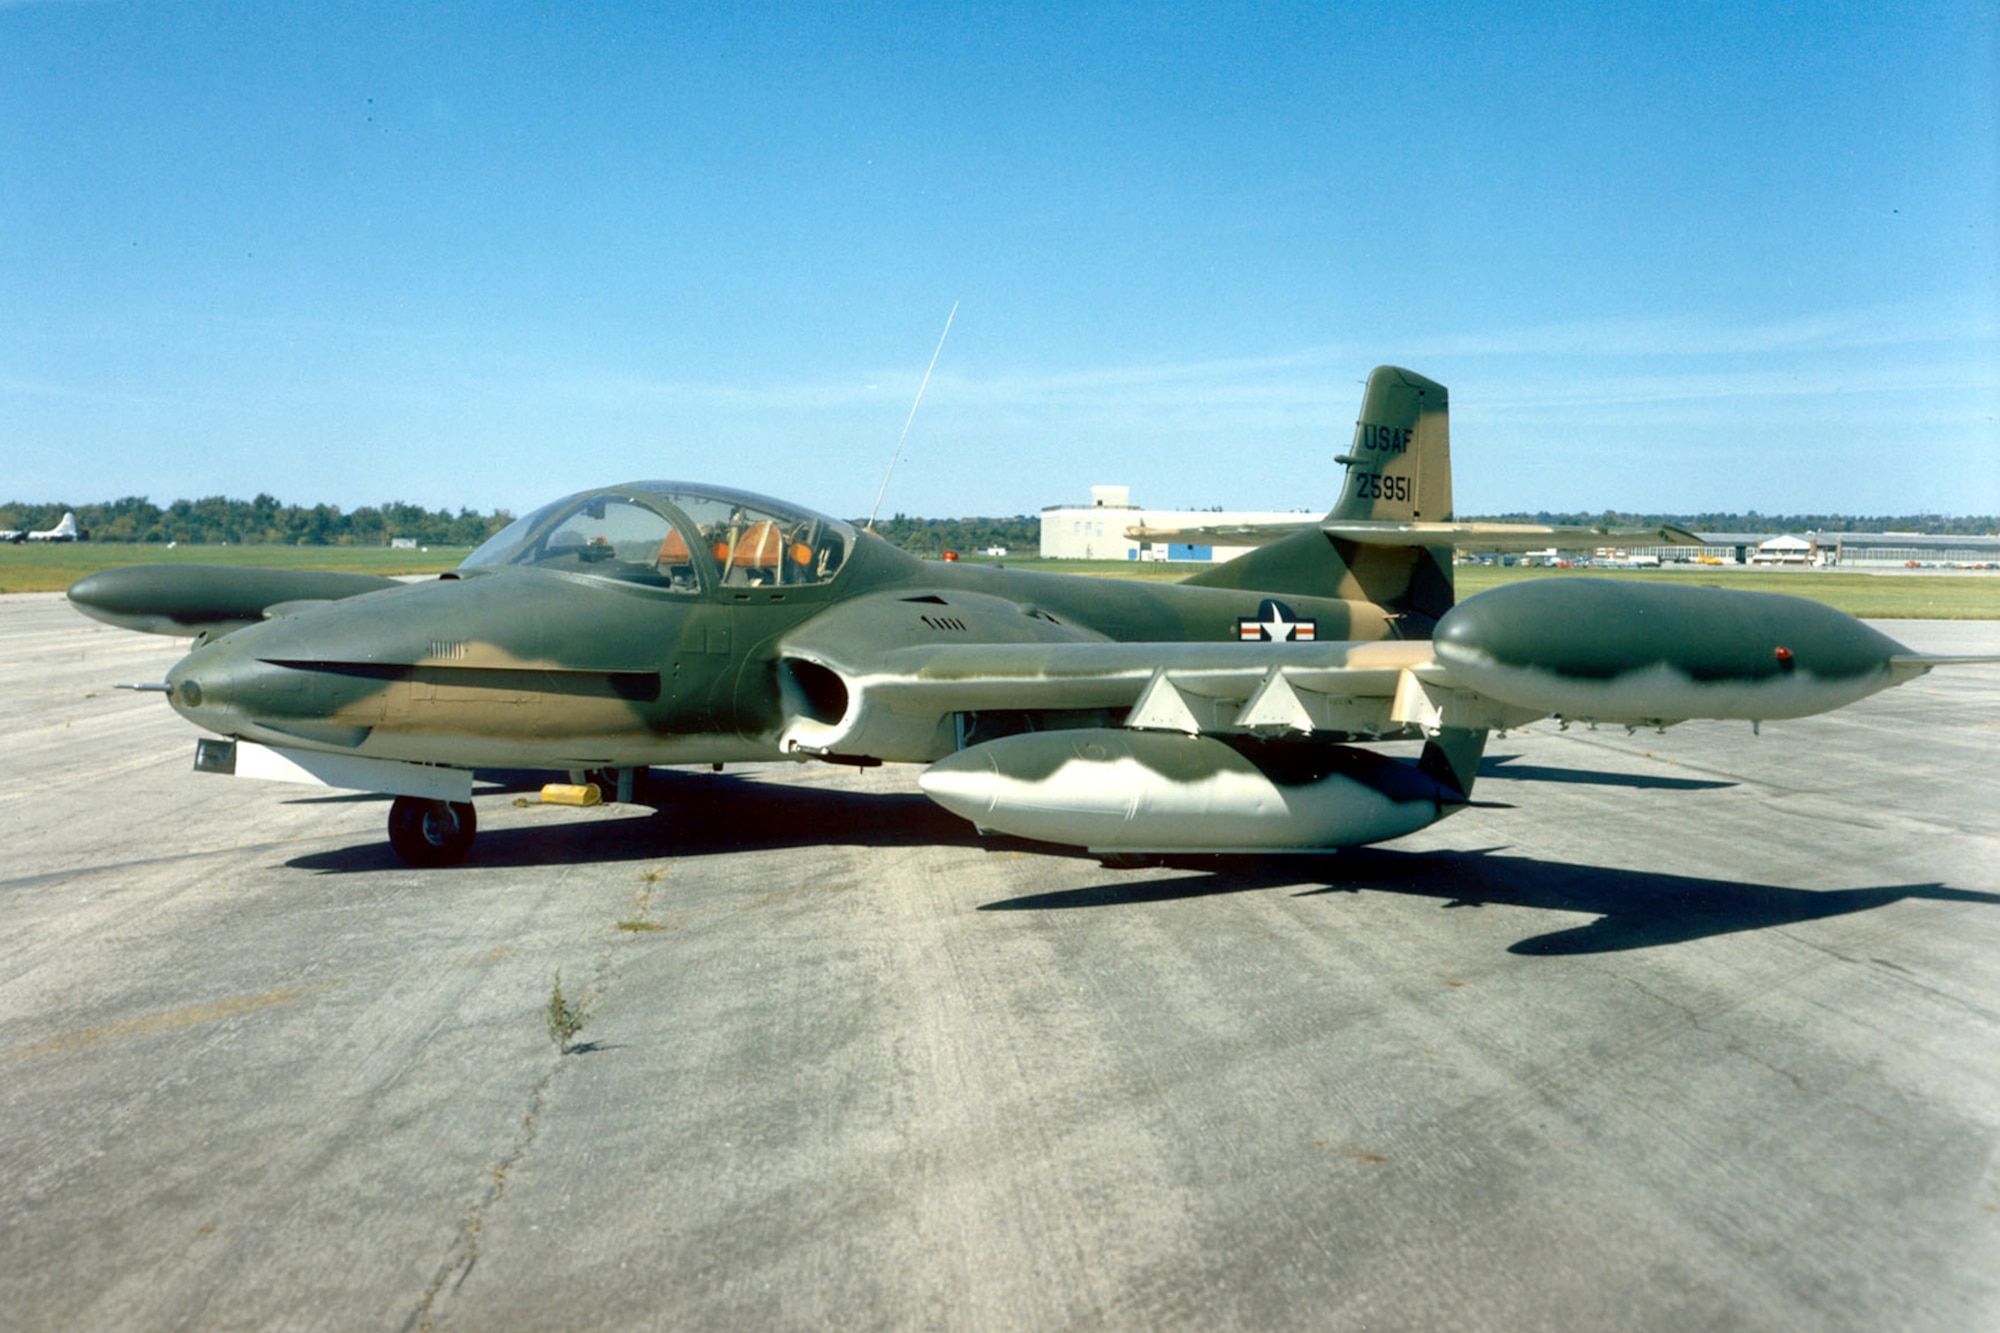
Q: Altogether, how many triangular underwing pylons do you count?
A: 3